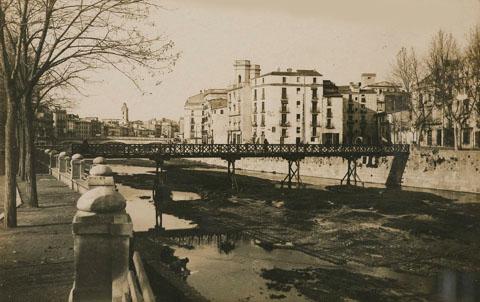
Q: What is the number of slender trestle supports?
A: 4